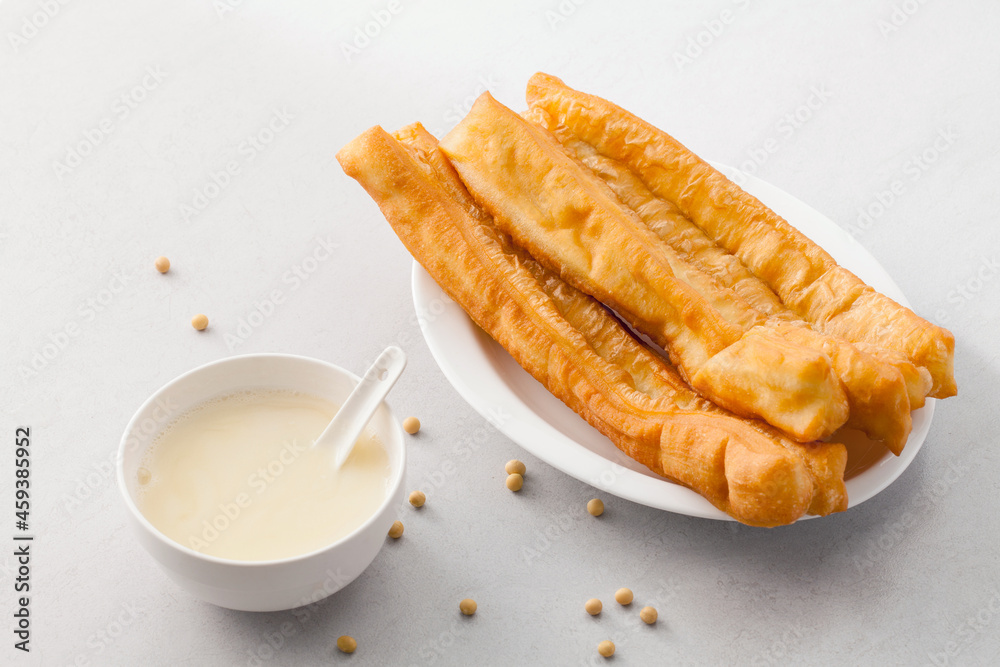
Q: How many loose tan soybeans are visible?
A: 14